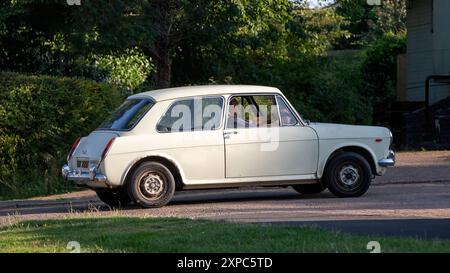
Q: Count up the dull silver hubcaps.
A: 2